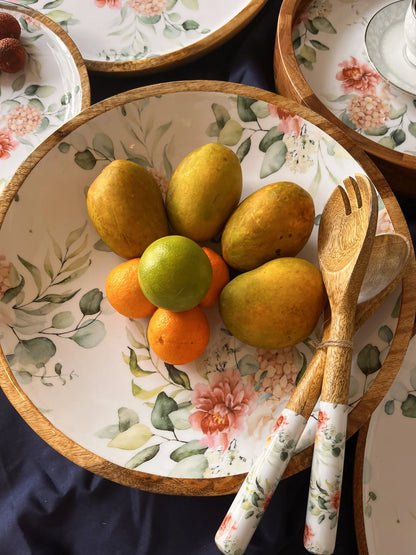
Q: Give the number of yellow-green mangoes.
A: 4